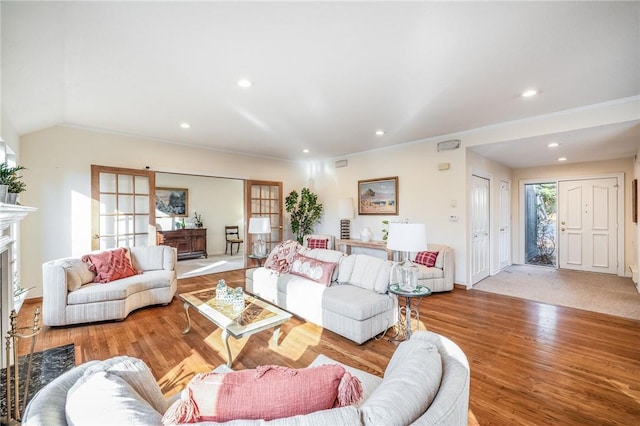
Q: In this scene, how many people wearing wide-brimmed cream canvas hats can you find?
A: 0